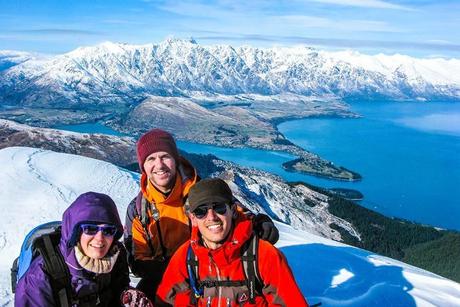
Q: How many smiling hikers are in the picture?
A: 3